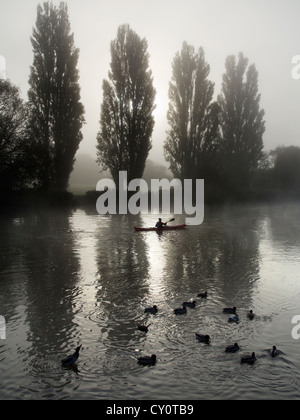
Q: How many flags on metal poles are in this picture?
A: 0